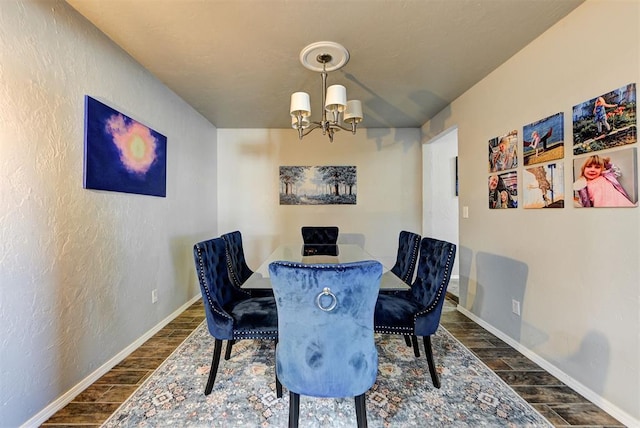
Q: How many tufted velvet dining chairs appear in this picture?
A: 6